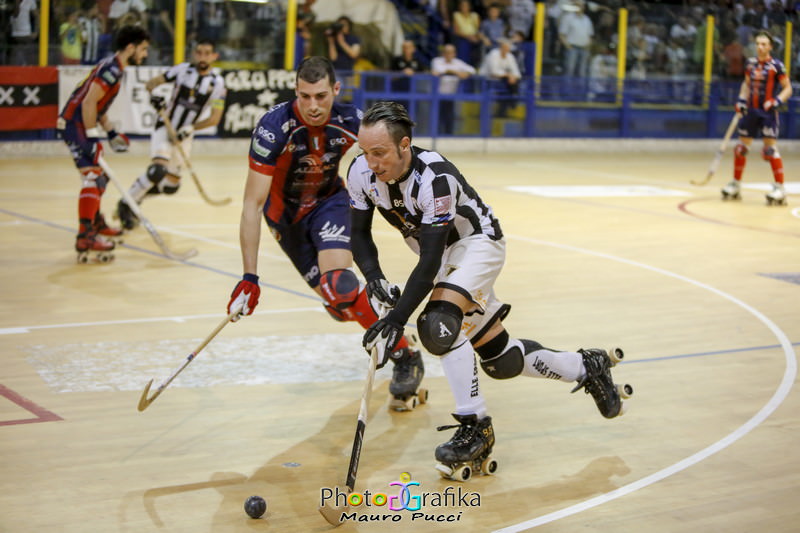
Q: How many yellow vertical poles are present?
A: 7